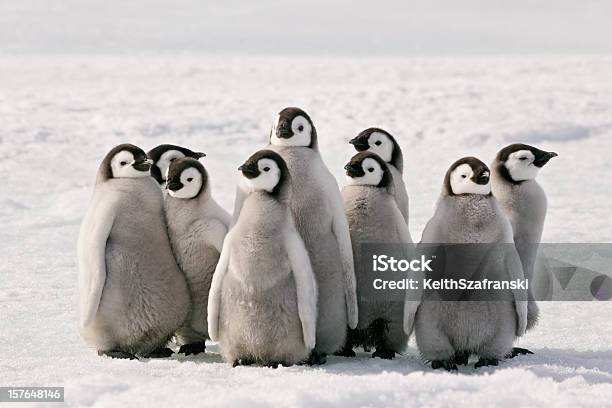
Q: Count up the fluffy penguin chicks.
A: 9